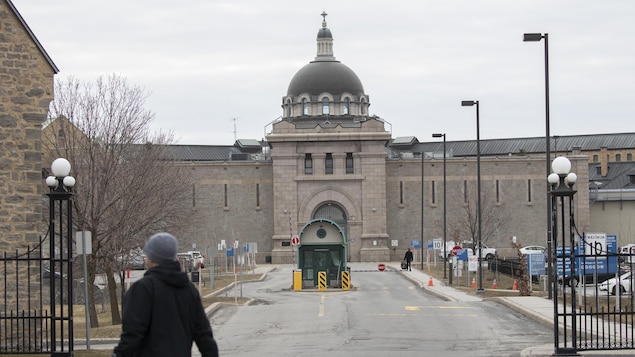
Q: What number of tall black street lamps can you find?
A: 4